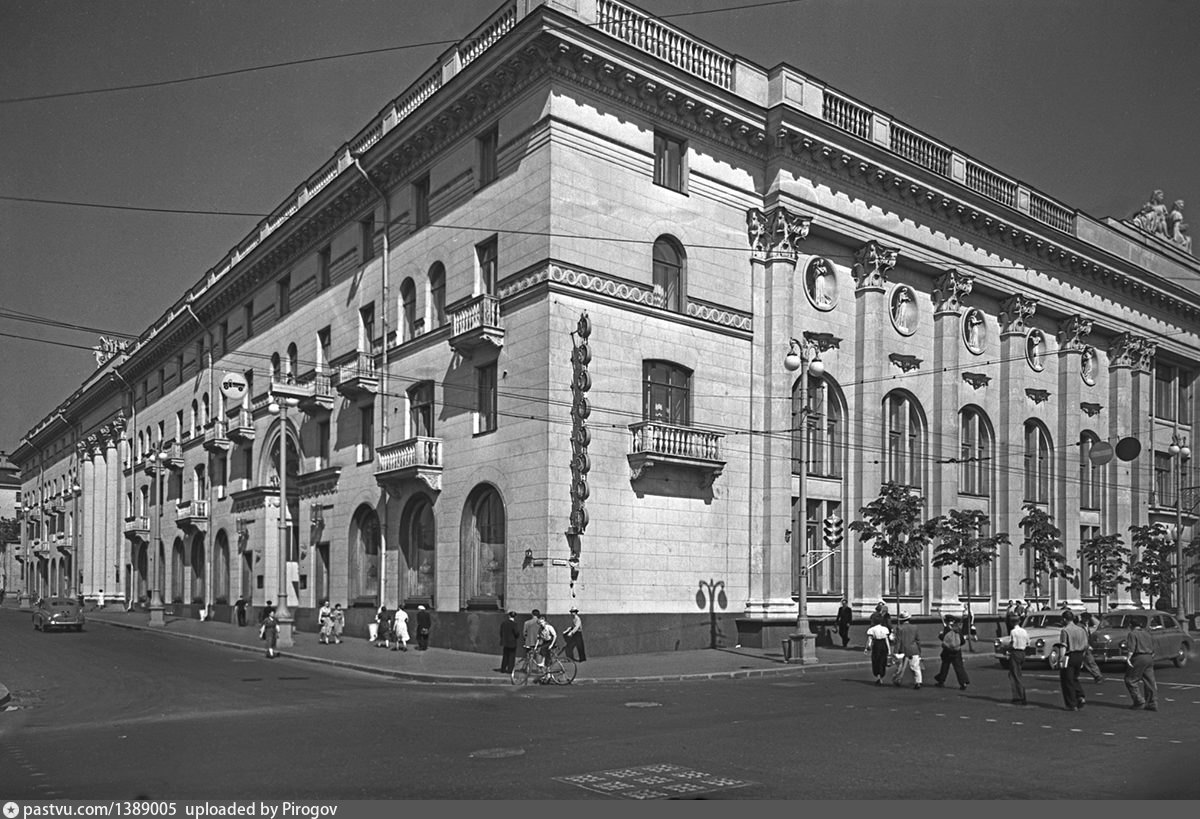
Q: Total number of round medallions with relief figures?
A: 5